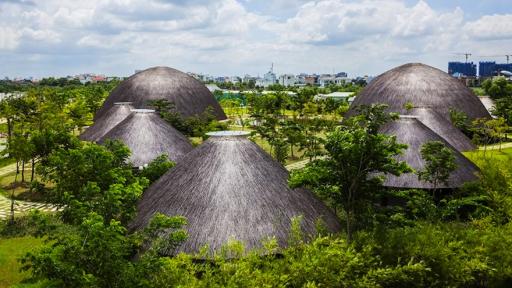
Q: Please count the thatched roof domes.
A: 7